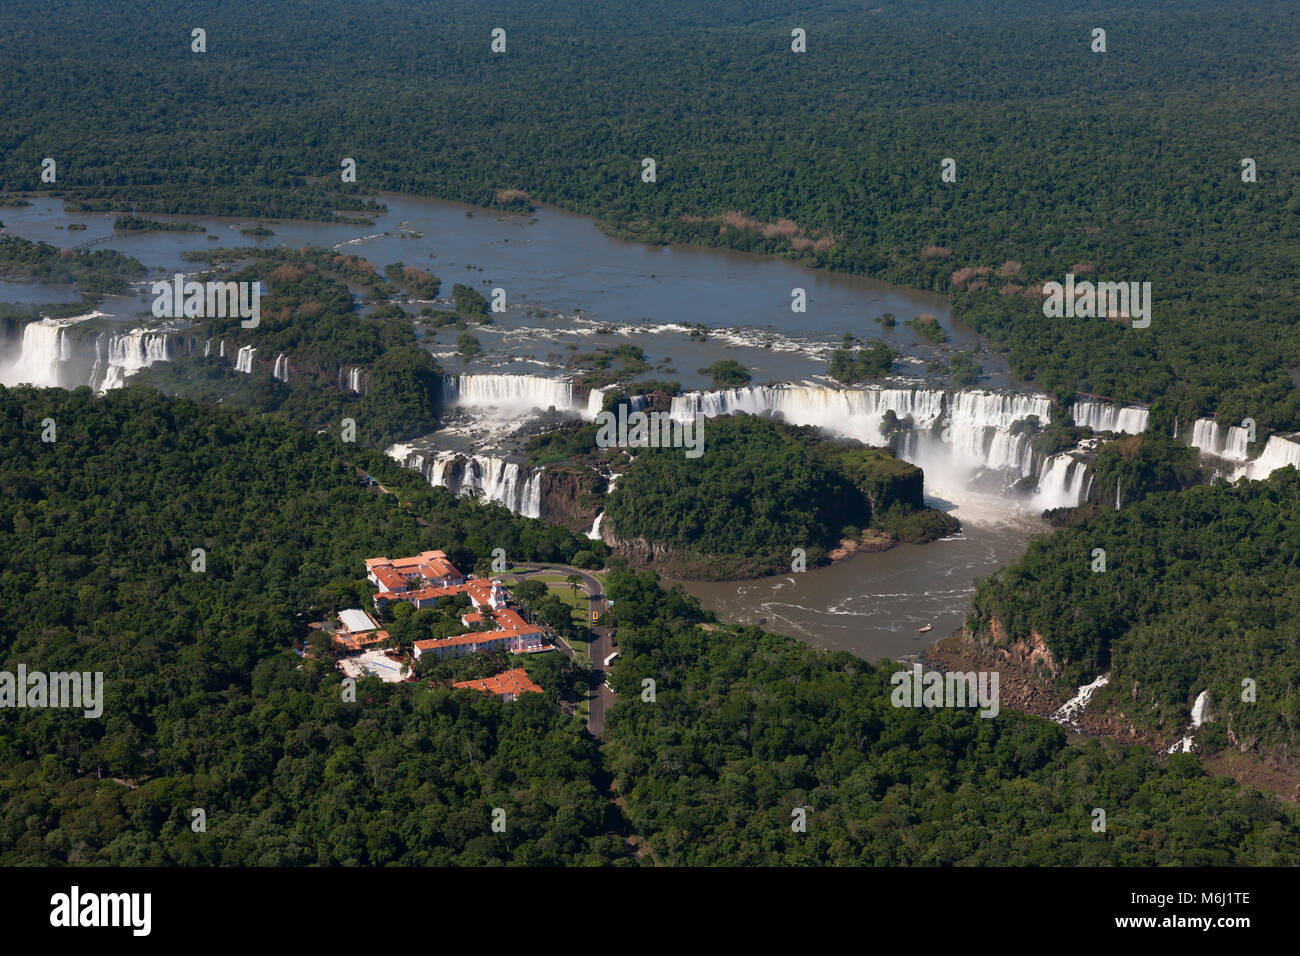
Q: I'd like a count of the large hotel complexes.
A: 1